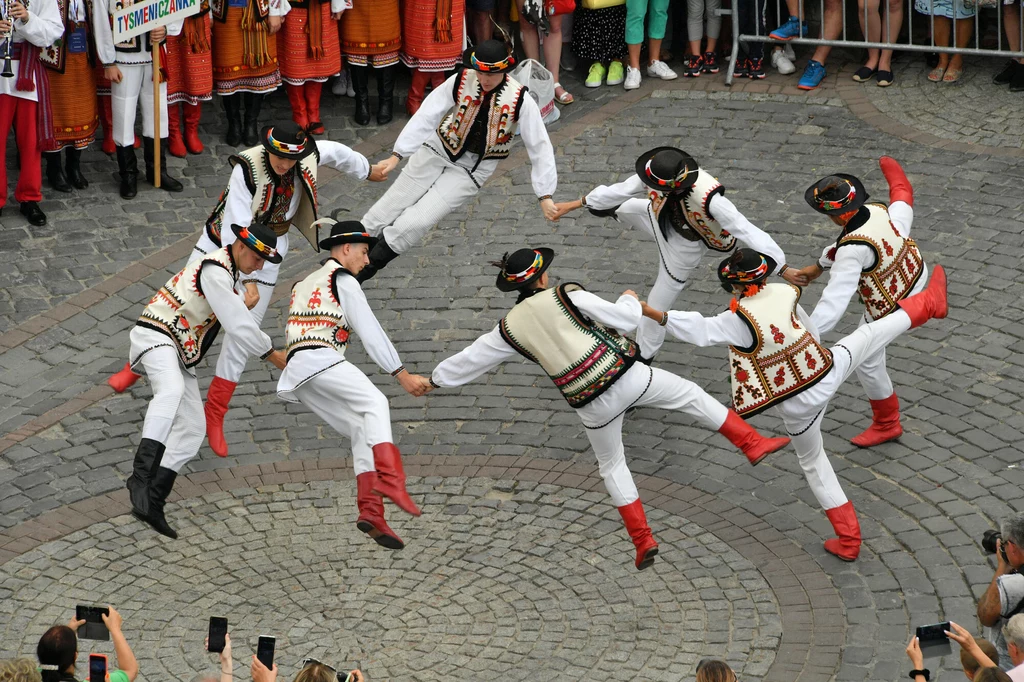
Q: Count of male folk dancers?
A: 8